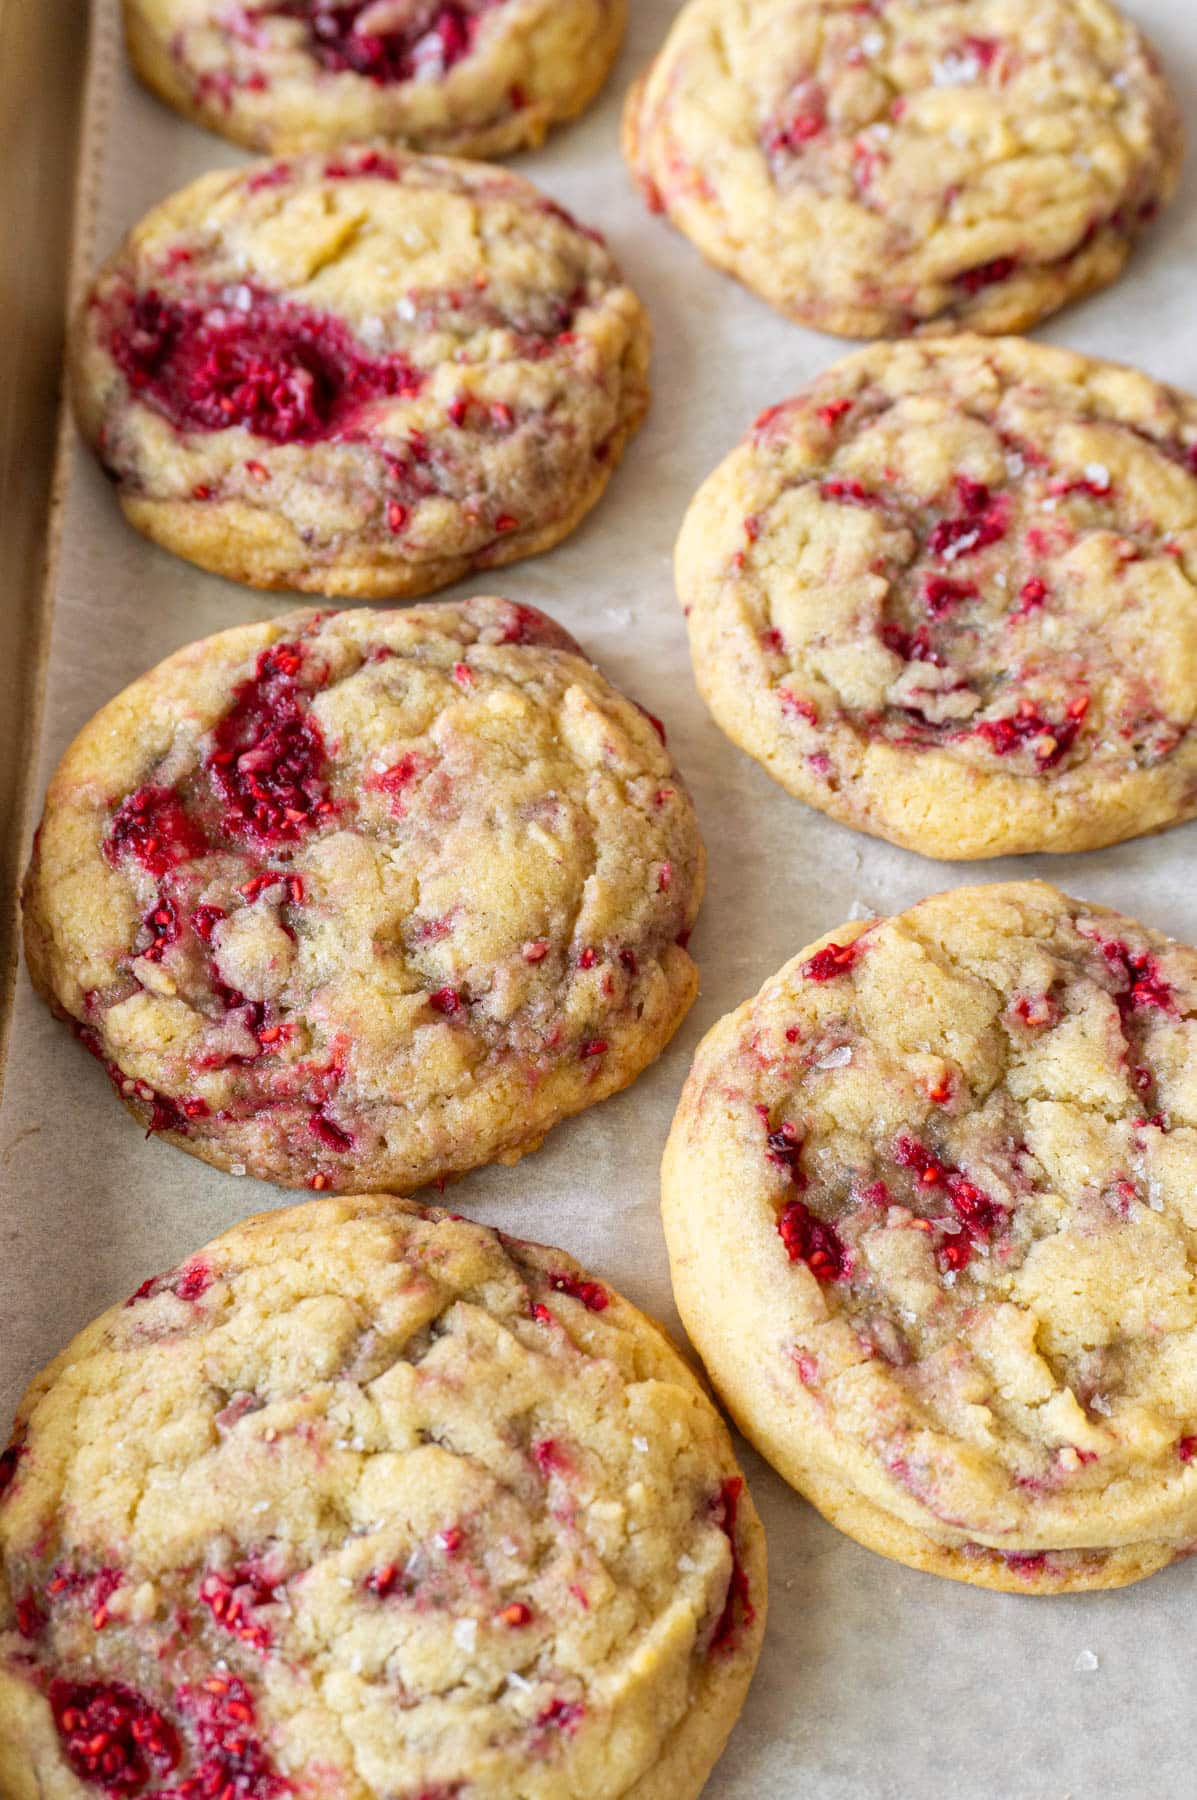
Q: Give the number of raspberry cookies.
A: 7